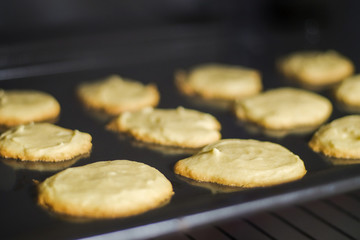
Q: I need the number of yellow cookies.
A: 11